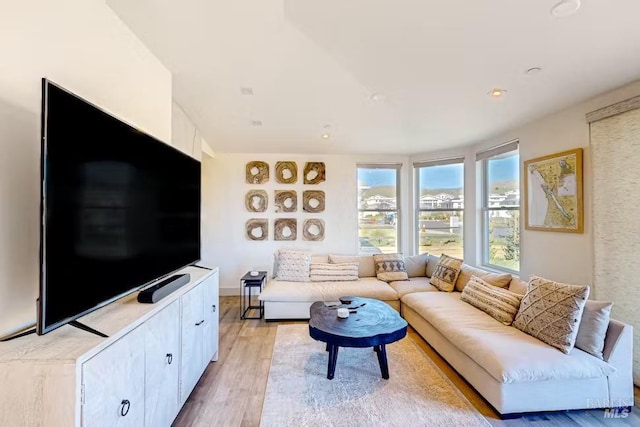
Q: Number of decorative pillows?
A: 6